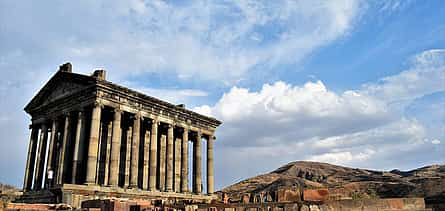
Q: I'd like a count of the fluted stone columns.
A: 13